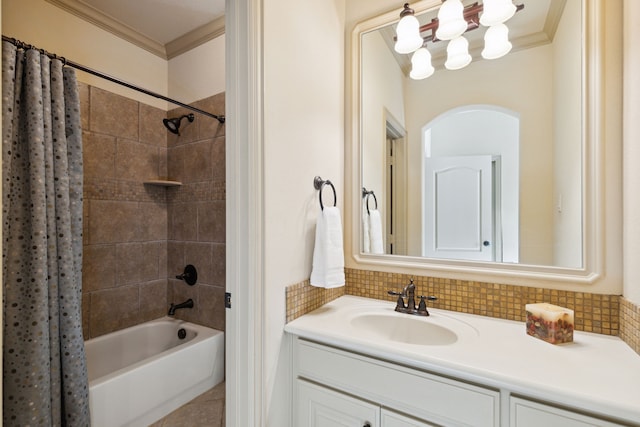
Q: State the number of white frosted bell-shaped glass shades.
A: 6